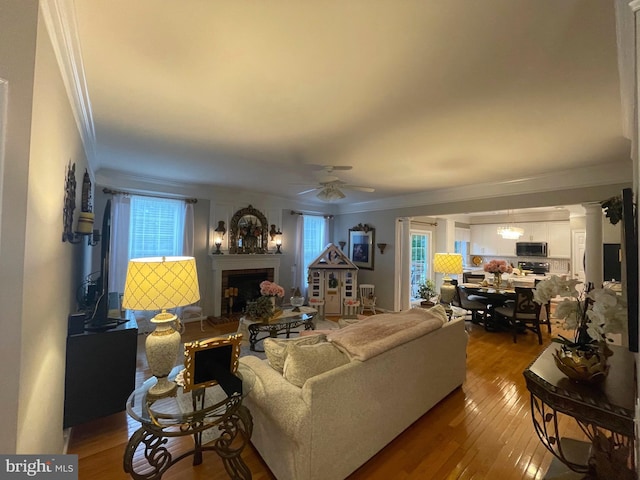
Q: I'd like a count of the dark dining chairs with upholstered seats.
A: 4